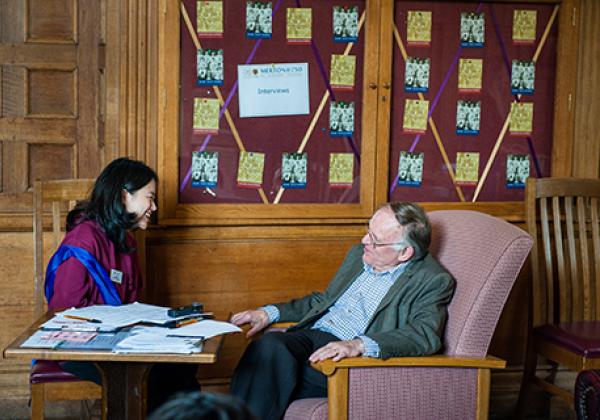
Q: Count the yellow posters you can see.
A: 12